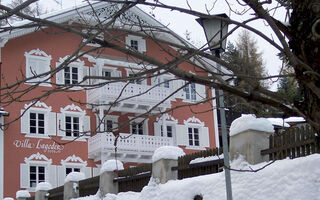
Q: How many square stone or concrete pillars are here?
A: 6